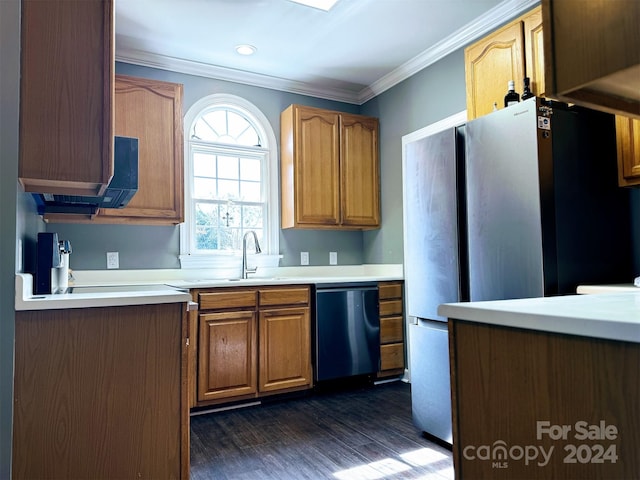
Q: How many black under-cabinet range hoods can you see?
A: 1